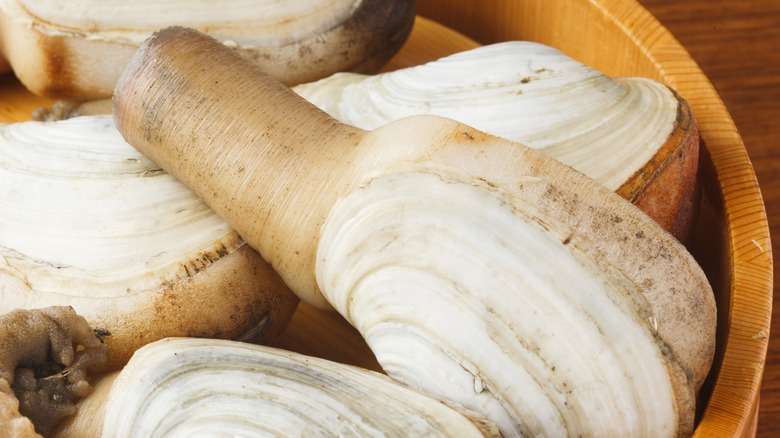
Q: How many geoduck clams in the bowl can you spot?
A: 5